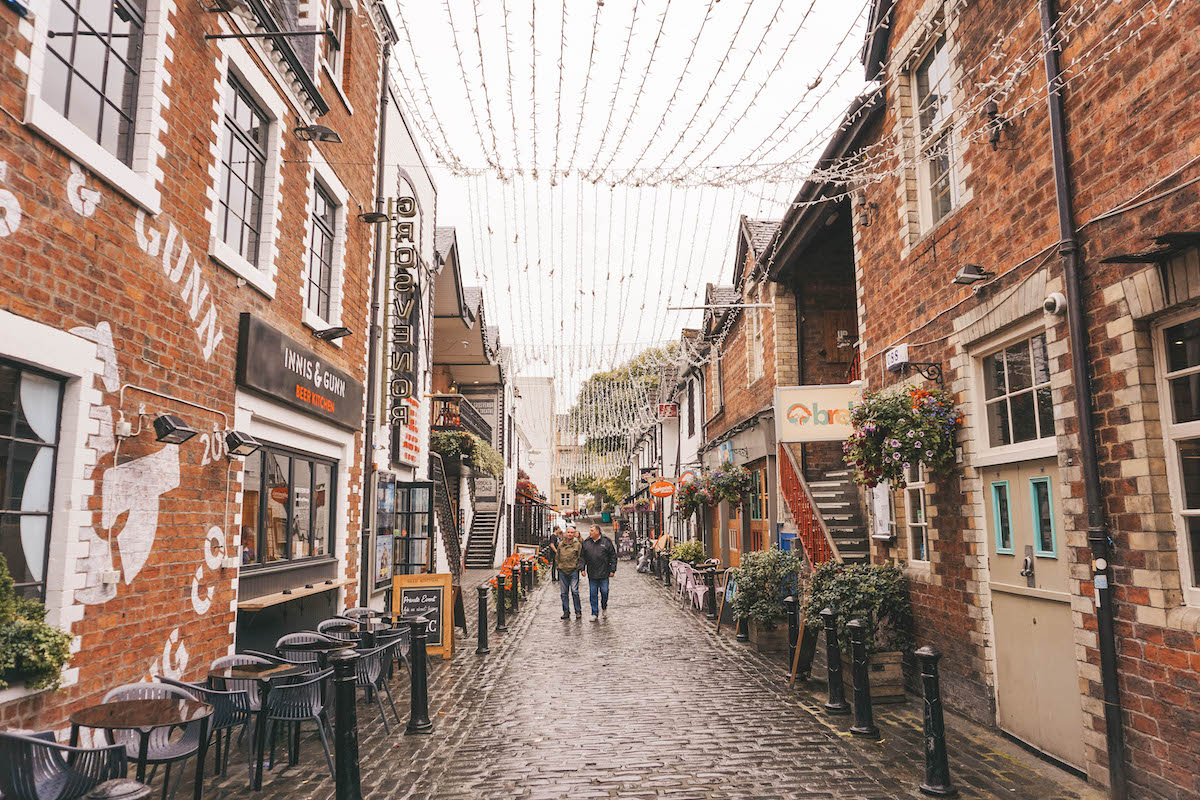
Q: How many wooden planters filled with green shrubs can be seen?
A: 2